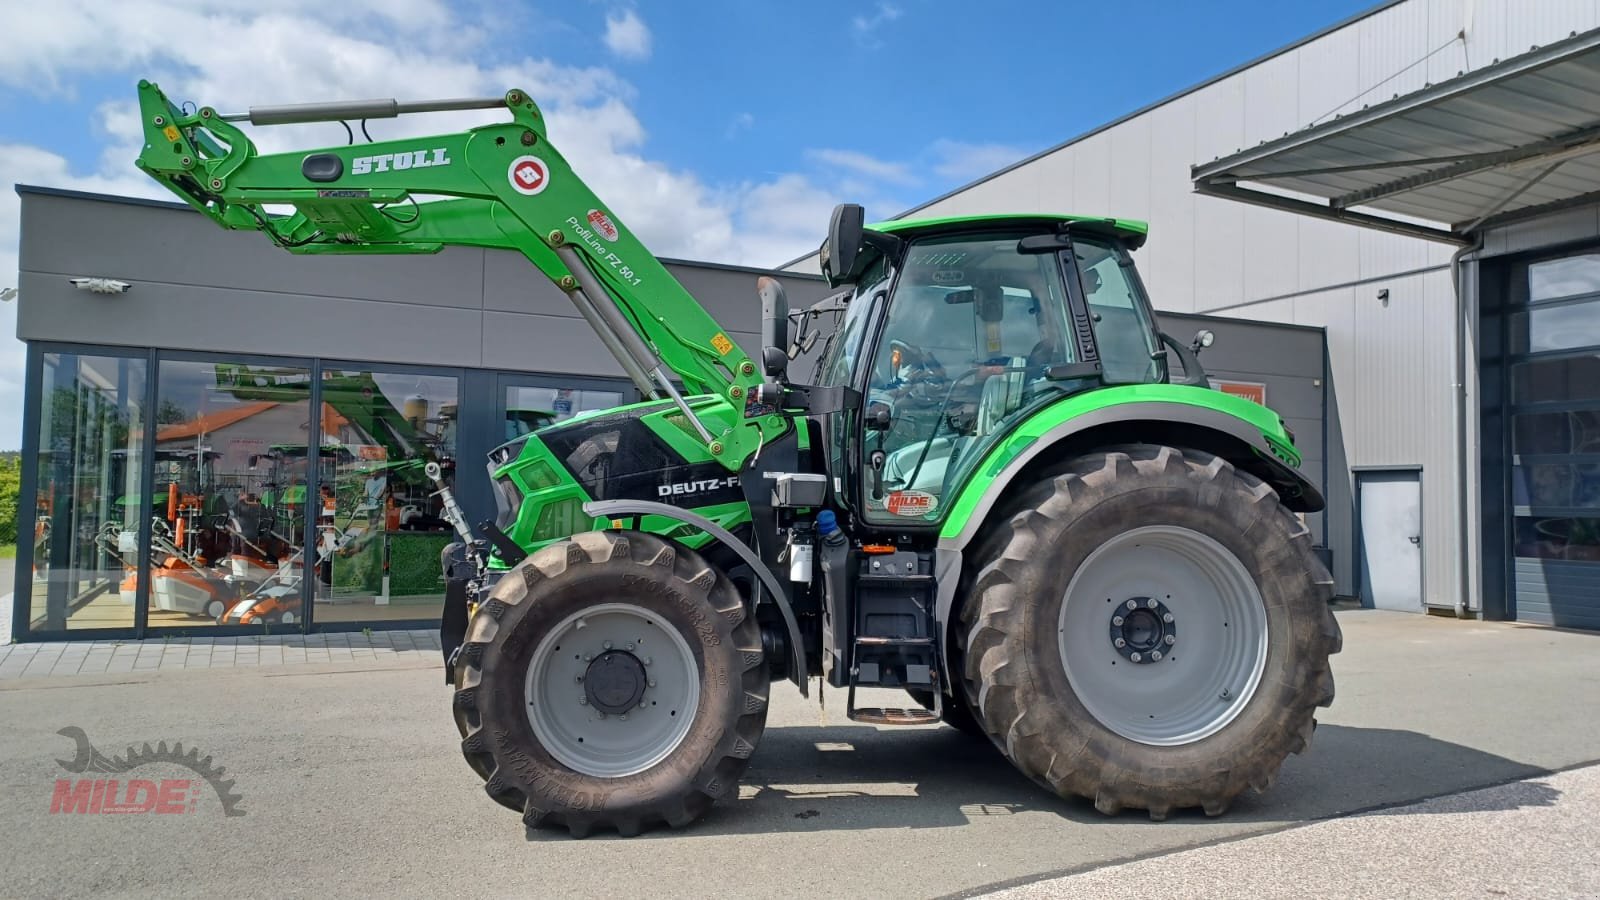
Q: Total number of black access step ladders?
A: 1